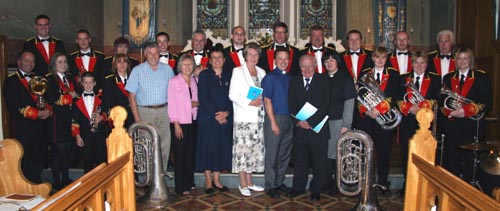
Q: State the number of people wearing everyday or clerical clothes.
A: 7